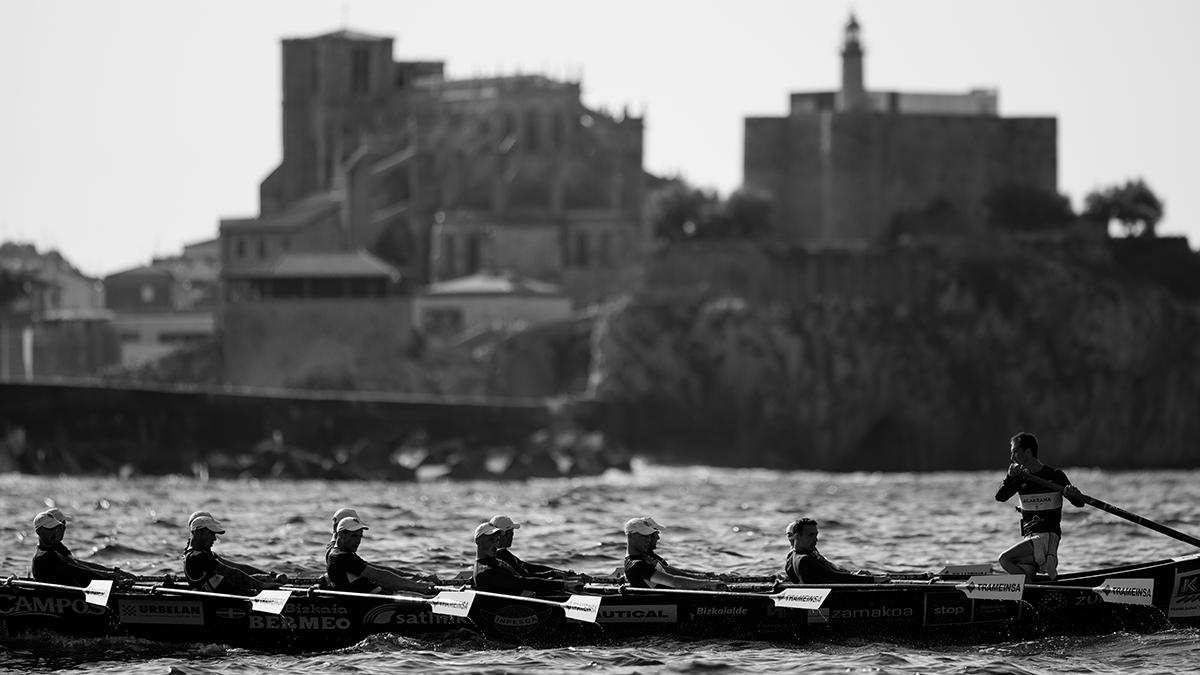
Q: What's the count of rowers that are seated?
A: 12